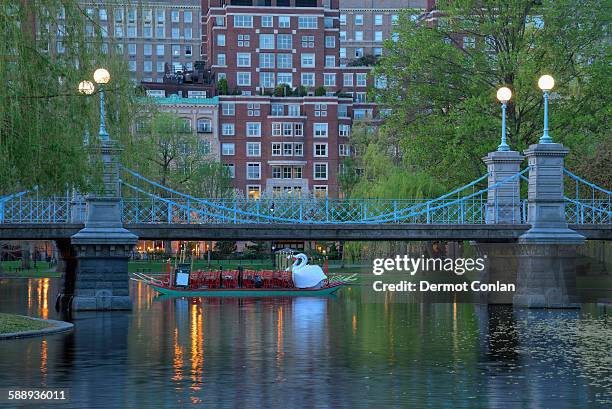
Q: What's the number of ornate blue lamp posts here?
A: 4